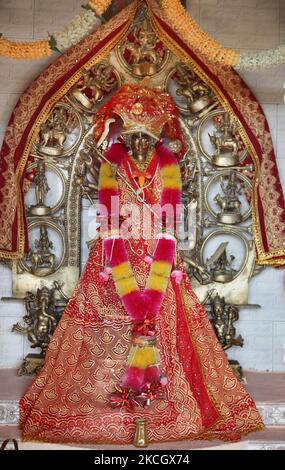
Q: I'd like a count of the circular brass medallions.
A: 9